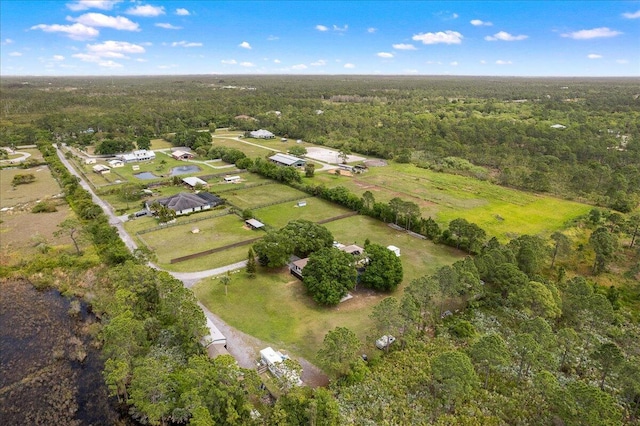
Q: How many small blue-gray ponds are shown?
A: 2